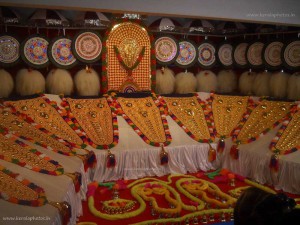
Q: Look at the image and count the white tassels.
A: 12